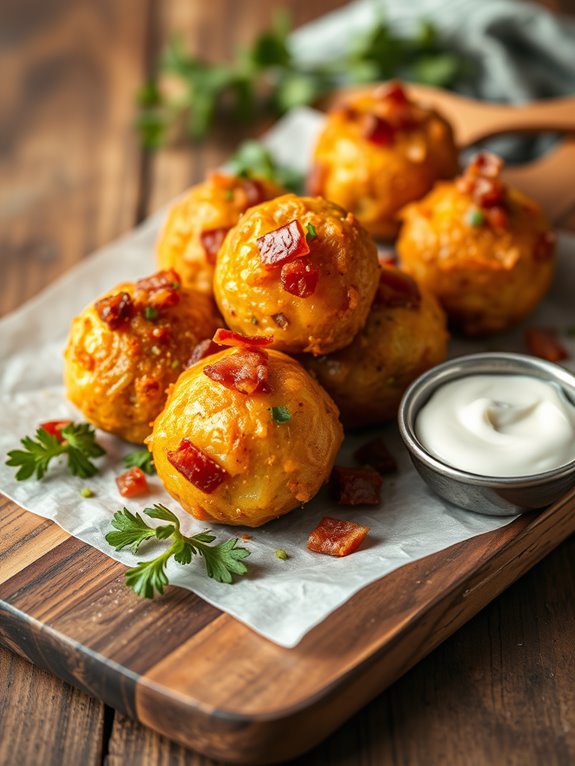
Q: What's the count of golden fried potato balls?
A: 7